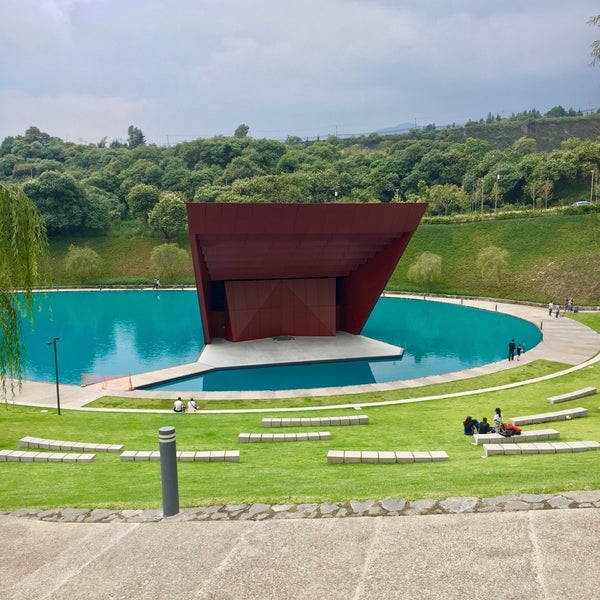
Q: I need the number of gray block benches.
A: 10